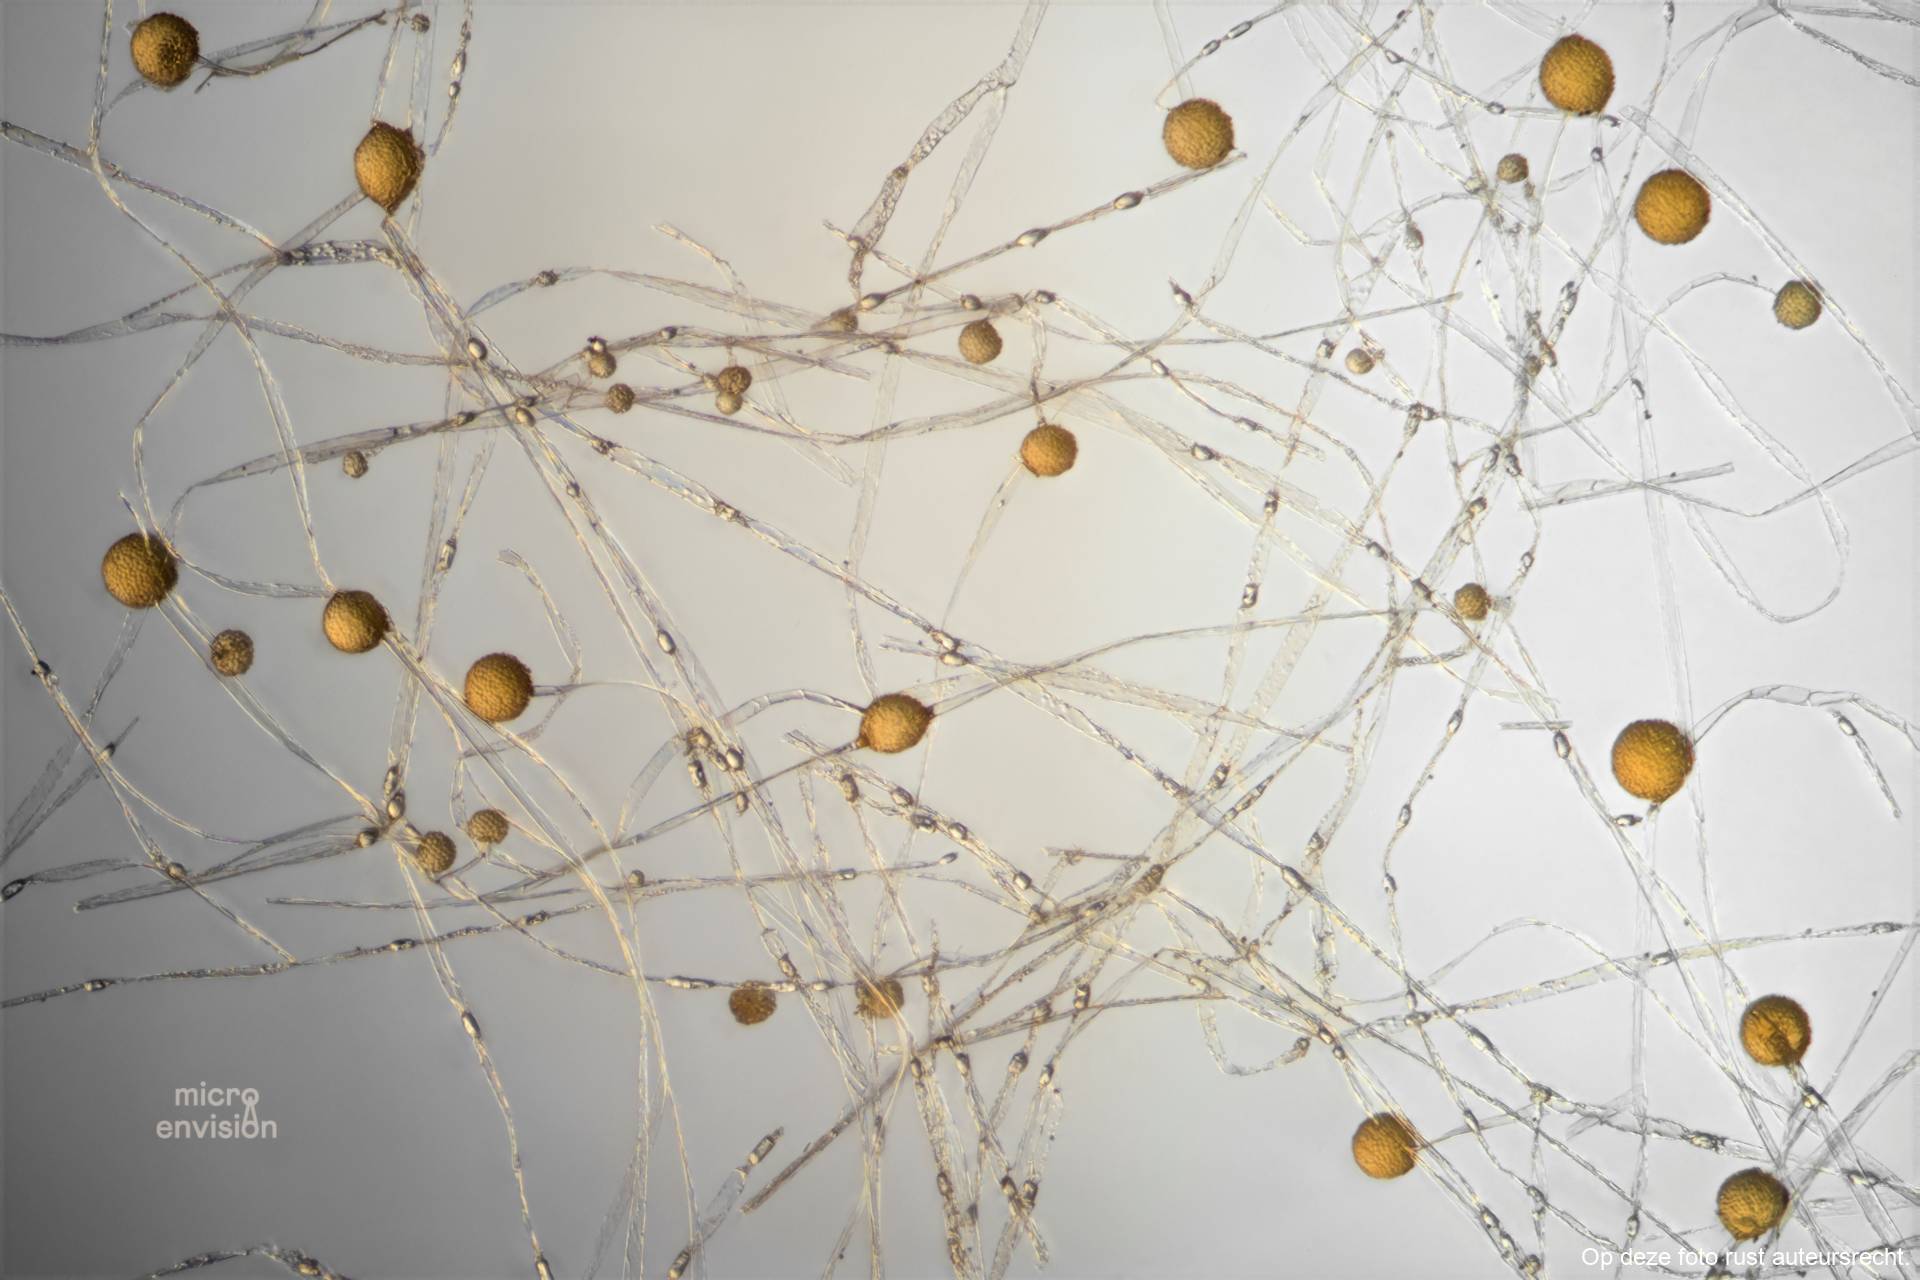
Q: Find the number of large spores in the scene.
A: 14